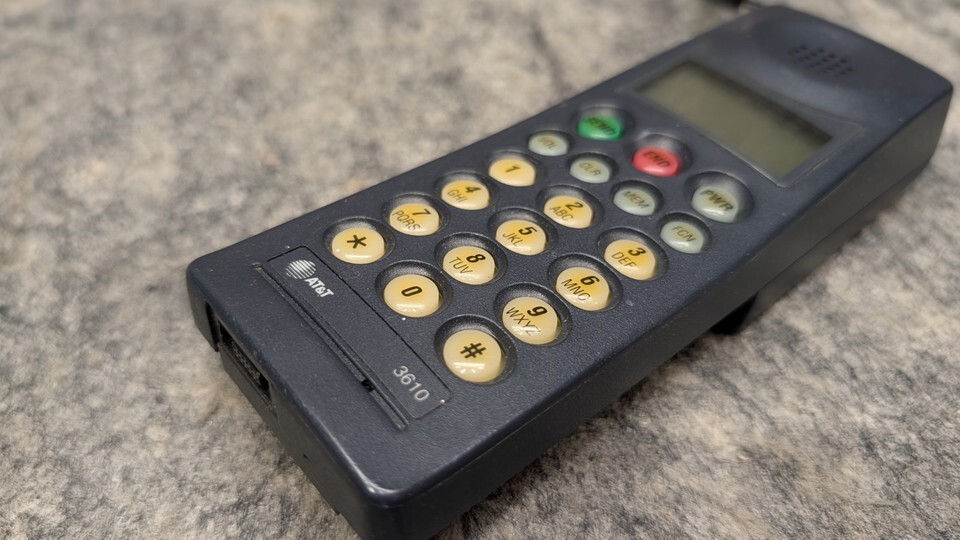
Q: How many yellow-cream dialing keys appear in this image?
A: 12